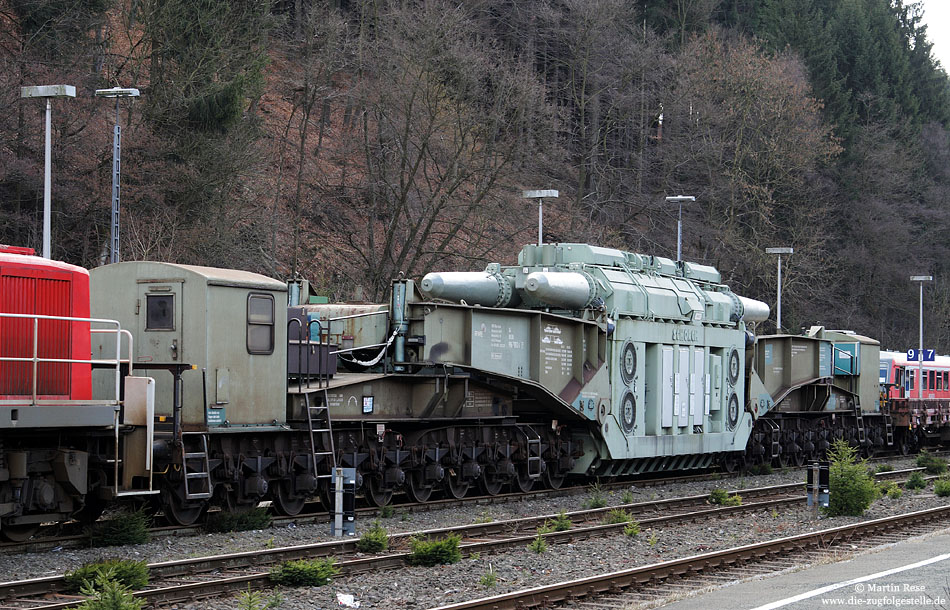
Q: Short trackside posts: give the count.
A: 2